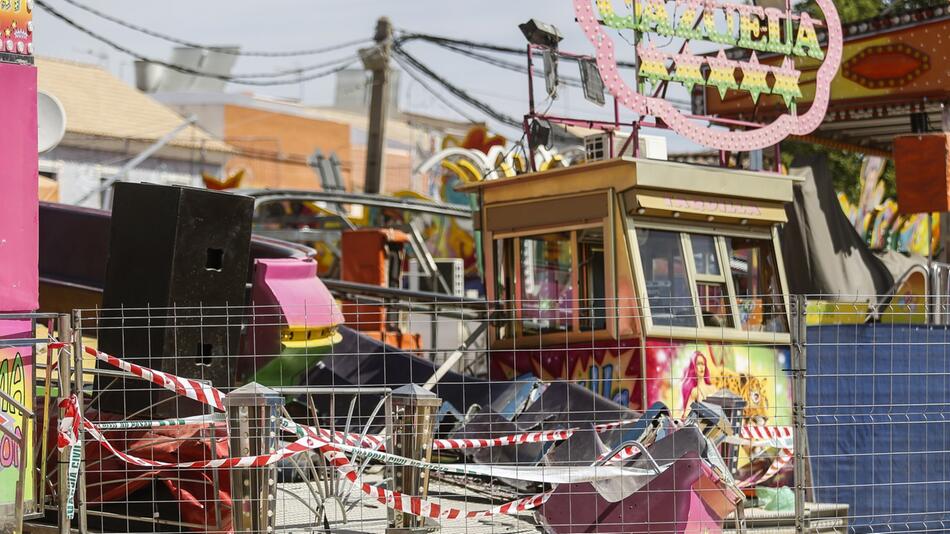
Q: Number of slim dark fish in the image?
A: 0